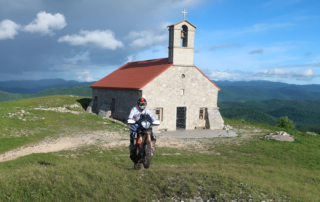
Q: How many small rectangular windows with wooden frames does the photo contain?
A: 2